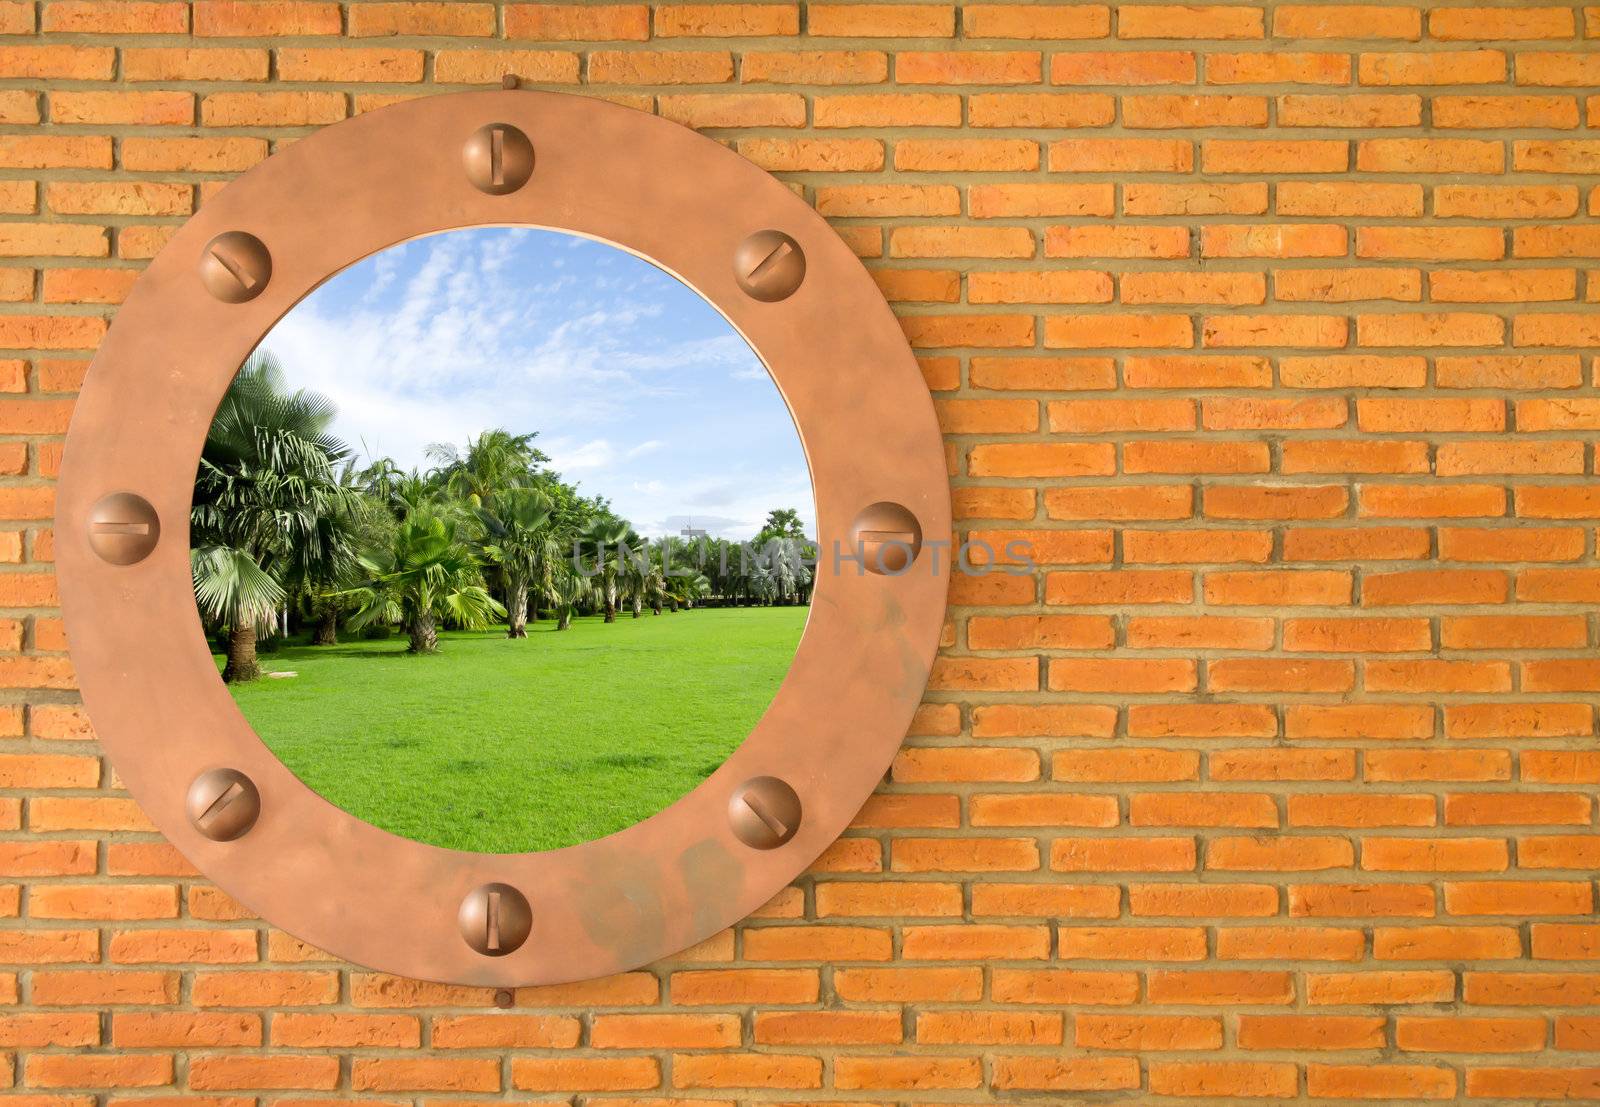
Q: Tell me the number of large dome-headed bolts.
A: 8